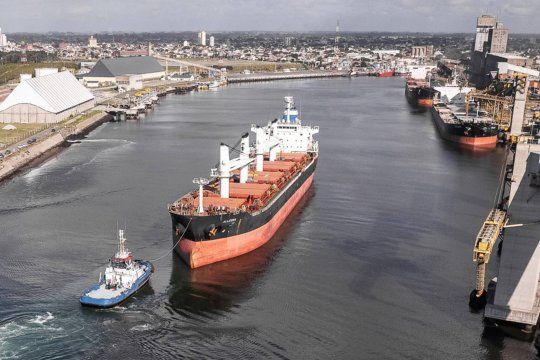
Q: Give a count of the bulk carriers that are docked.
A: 2